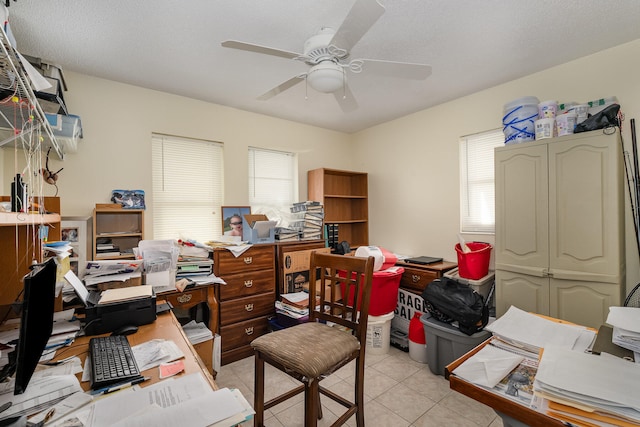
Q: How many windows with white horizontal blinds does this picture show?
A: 3